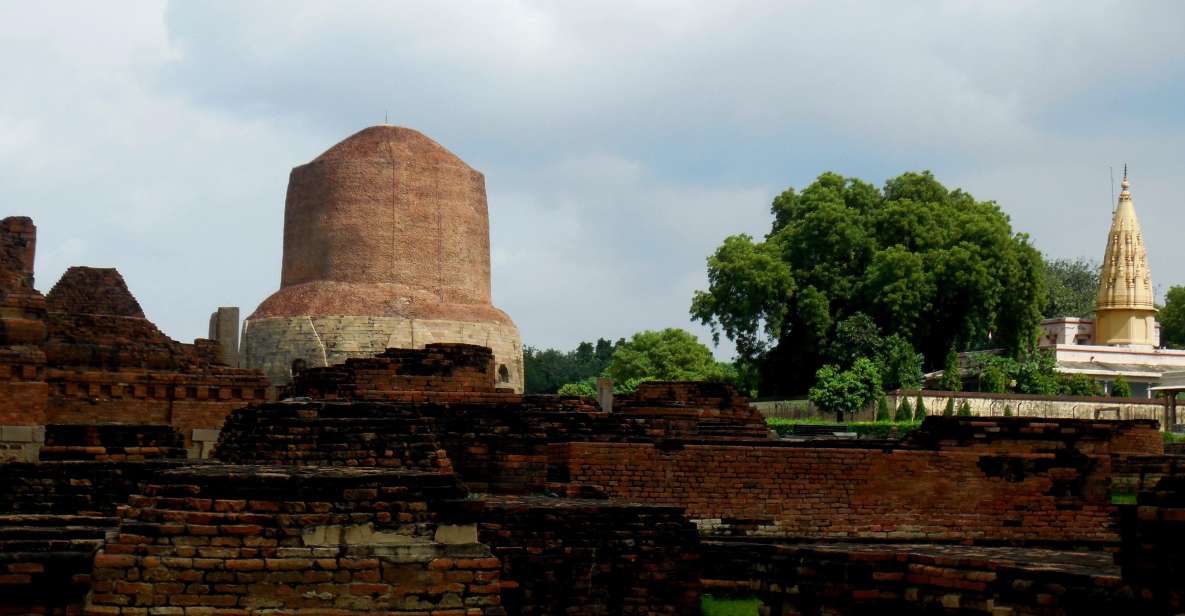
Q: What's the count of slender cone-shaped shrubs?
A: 6